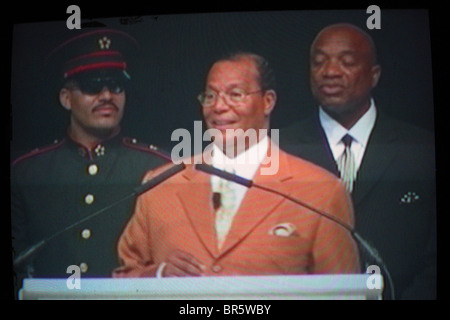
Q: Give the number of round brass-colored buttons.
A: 4